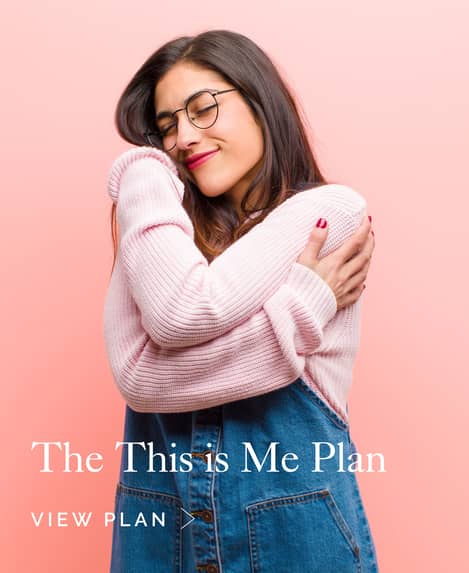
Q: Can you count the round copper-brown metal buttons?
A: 3